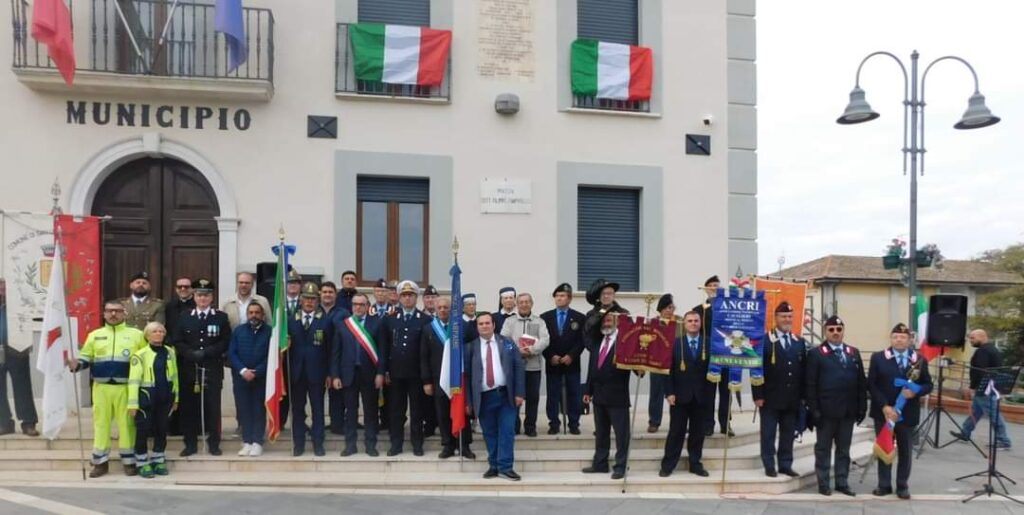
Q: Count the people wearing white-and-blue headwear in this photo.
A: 2